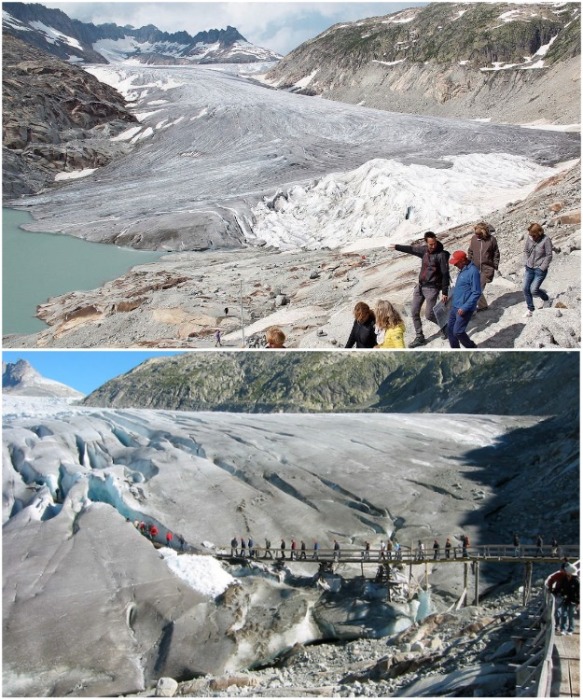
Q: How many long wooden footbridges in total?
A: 1